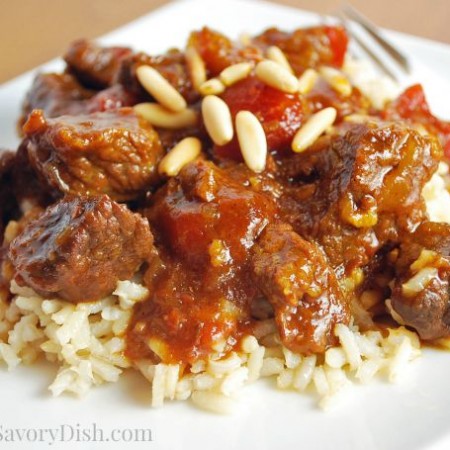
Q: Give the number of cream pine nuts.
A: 13